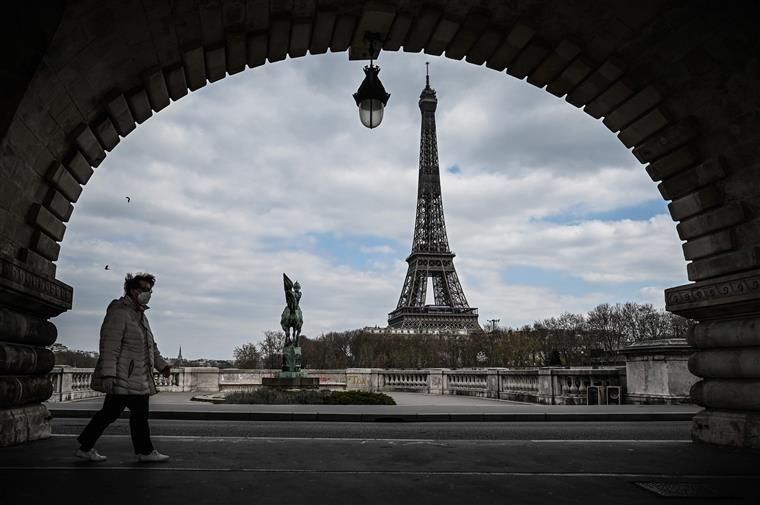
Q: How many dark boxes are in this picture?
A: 2